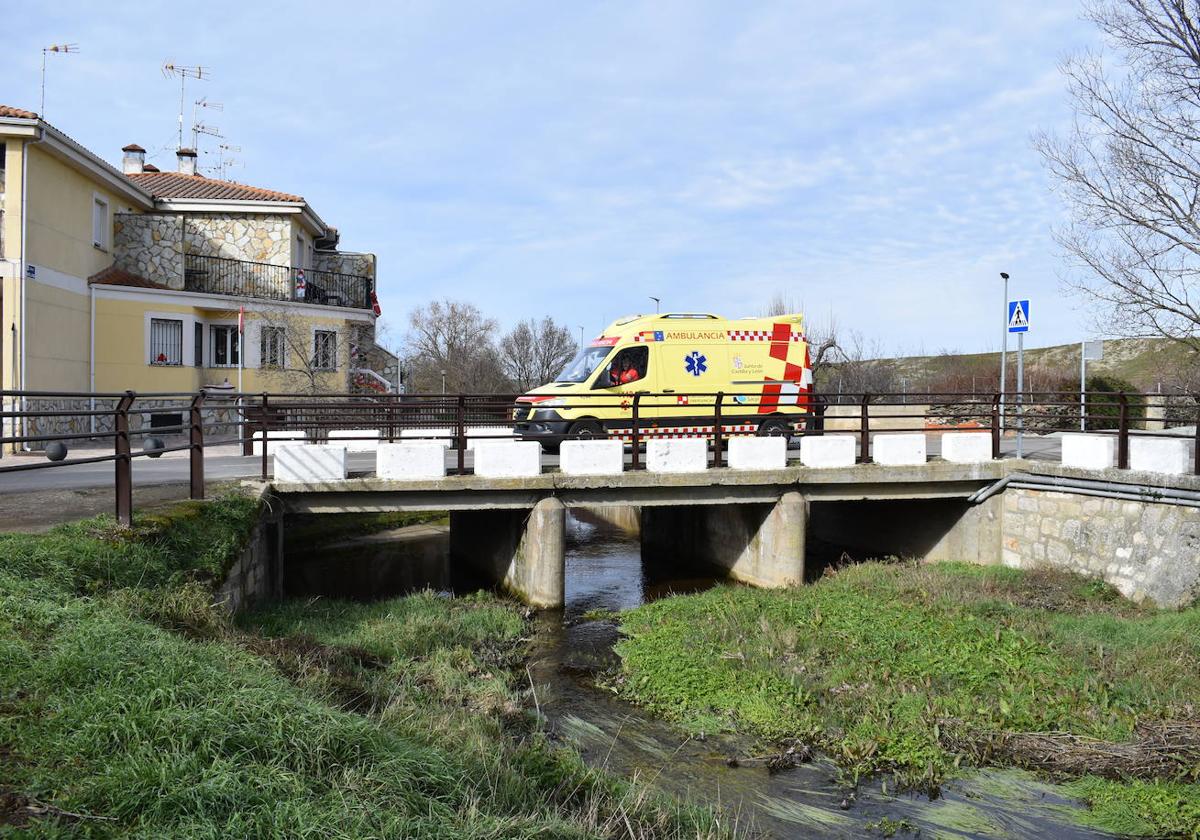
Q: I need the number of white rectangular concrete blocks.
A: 15